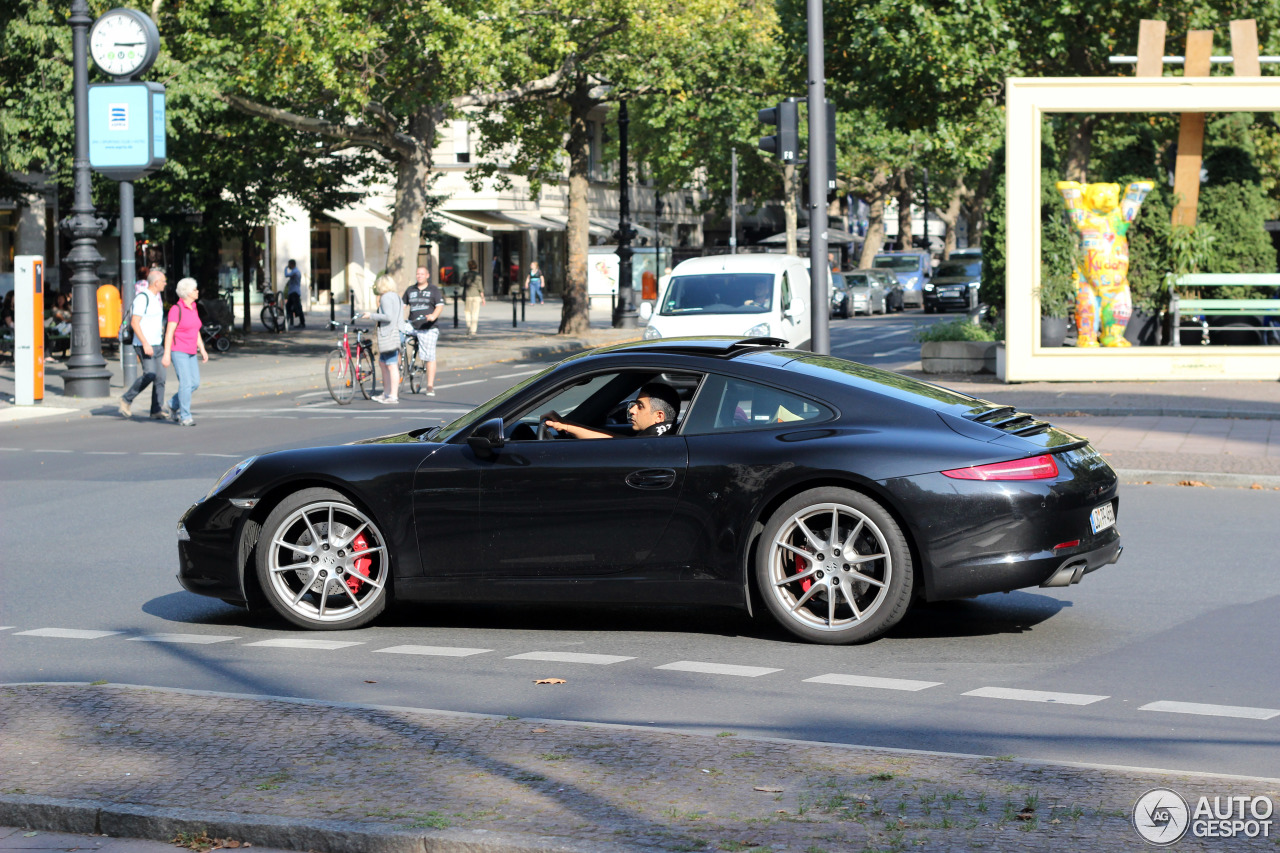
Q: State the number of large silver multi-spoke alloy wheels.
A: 2